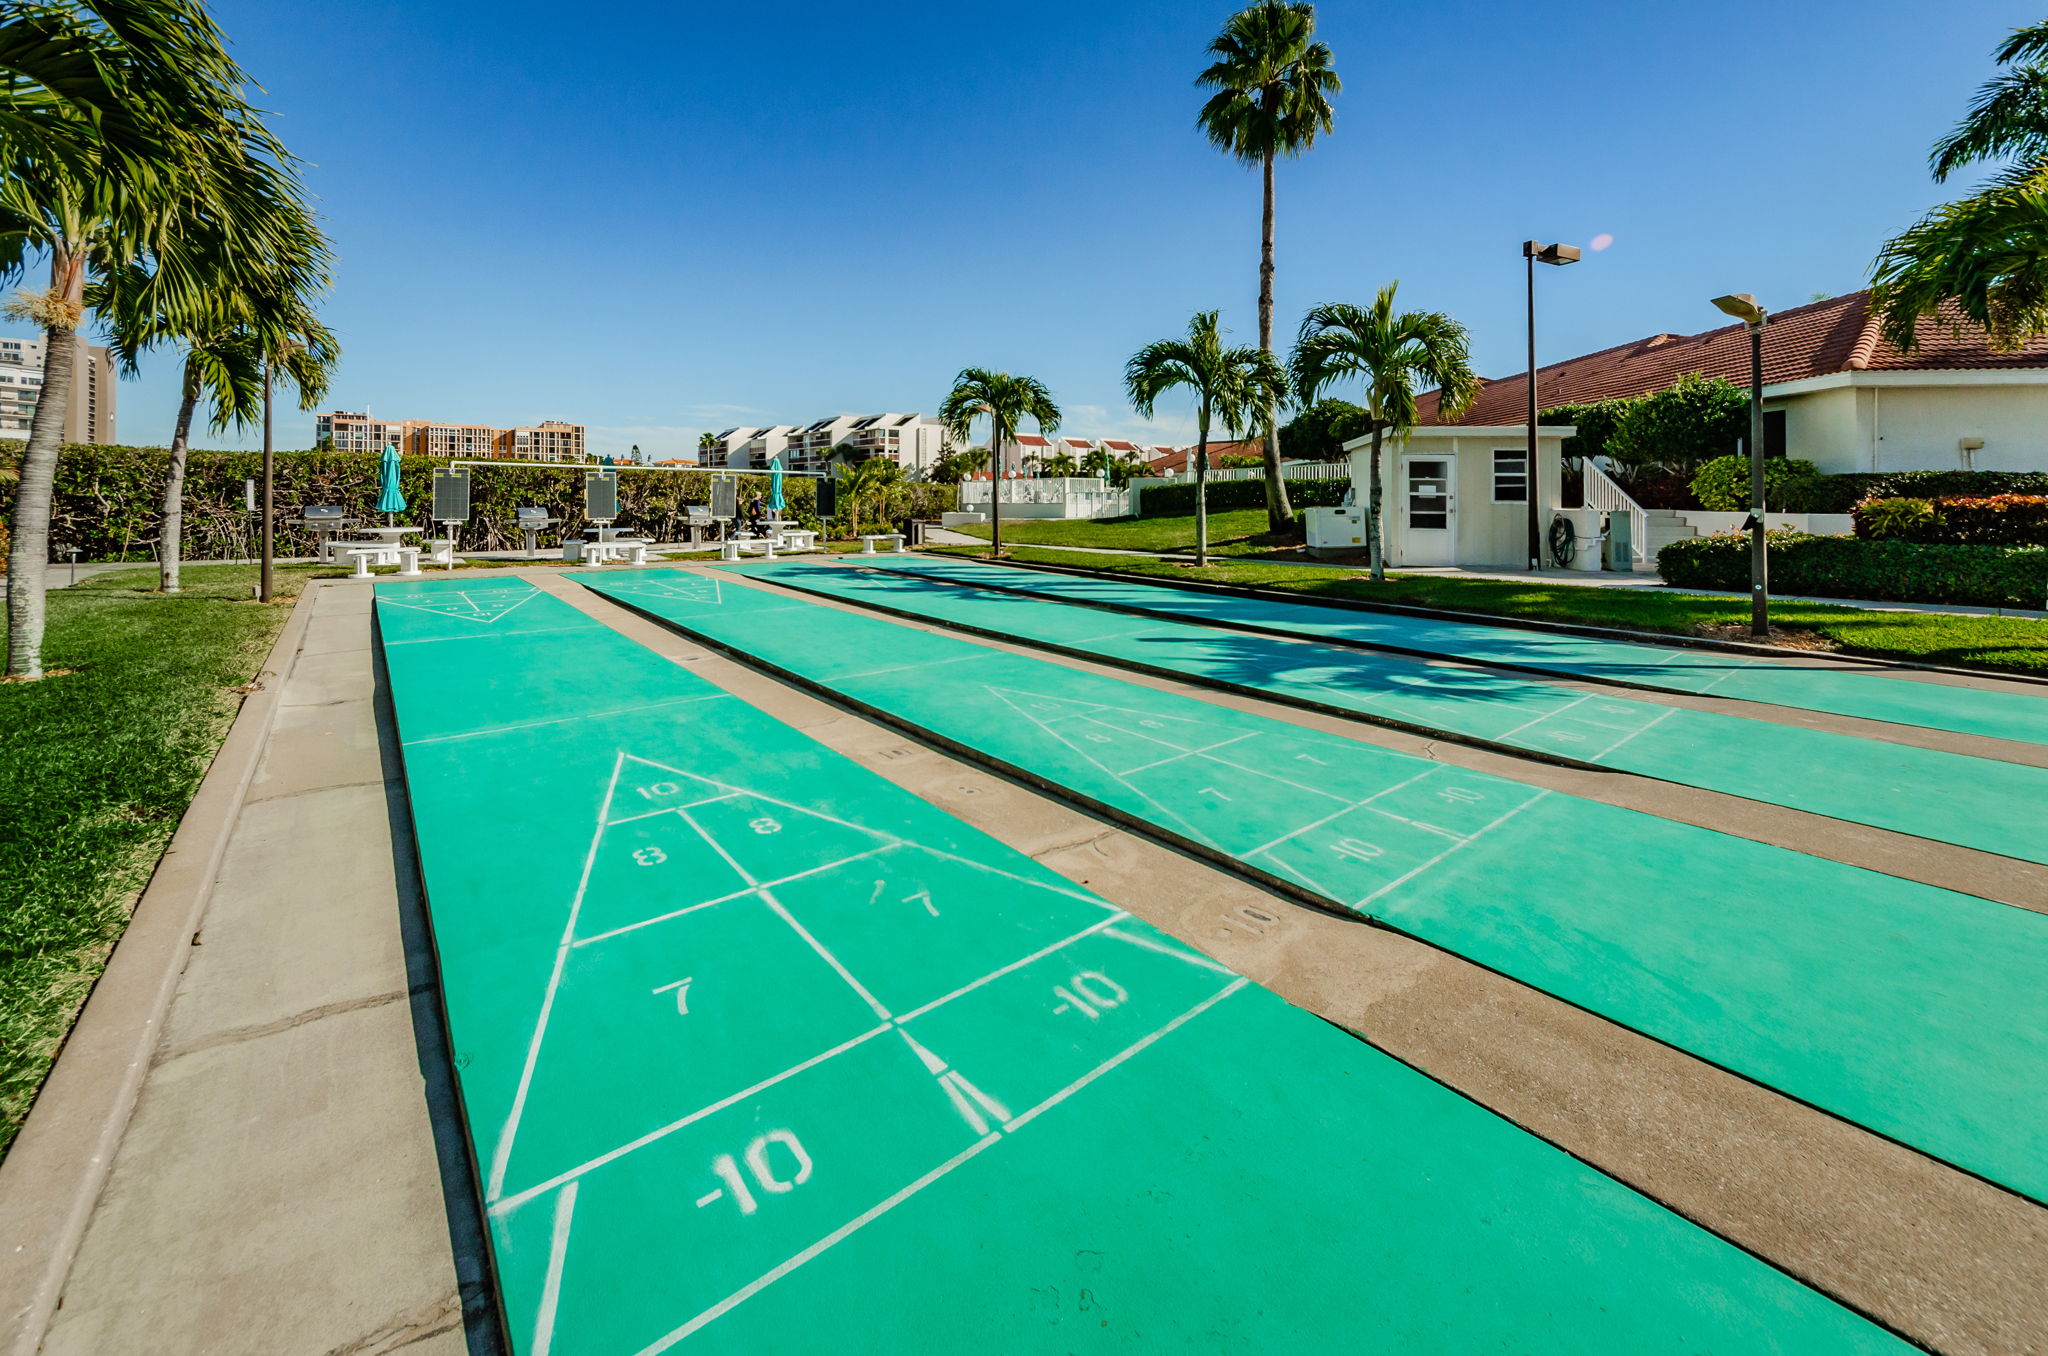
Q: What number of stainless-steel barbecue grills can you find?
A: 3